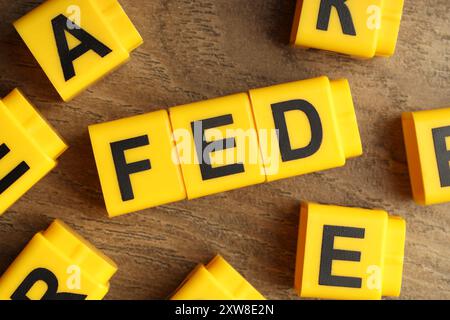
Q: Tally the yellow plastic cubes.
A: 10